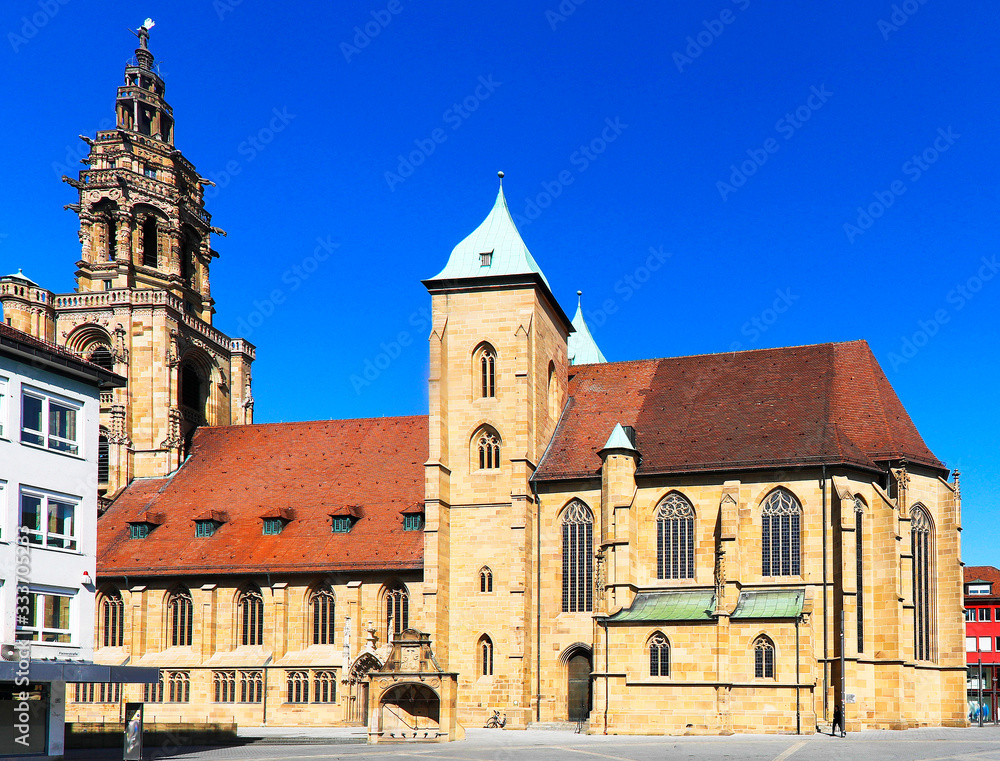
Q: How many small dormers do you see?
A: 5